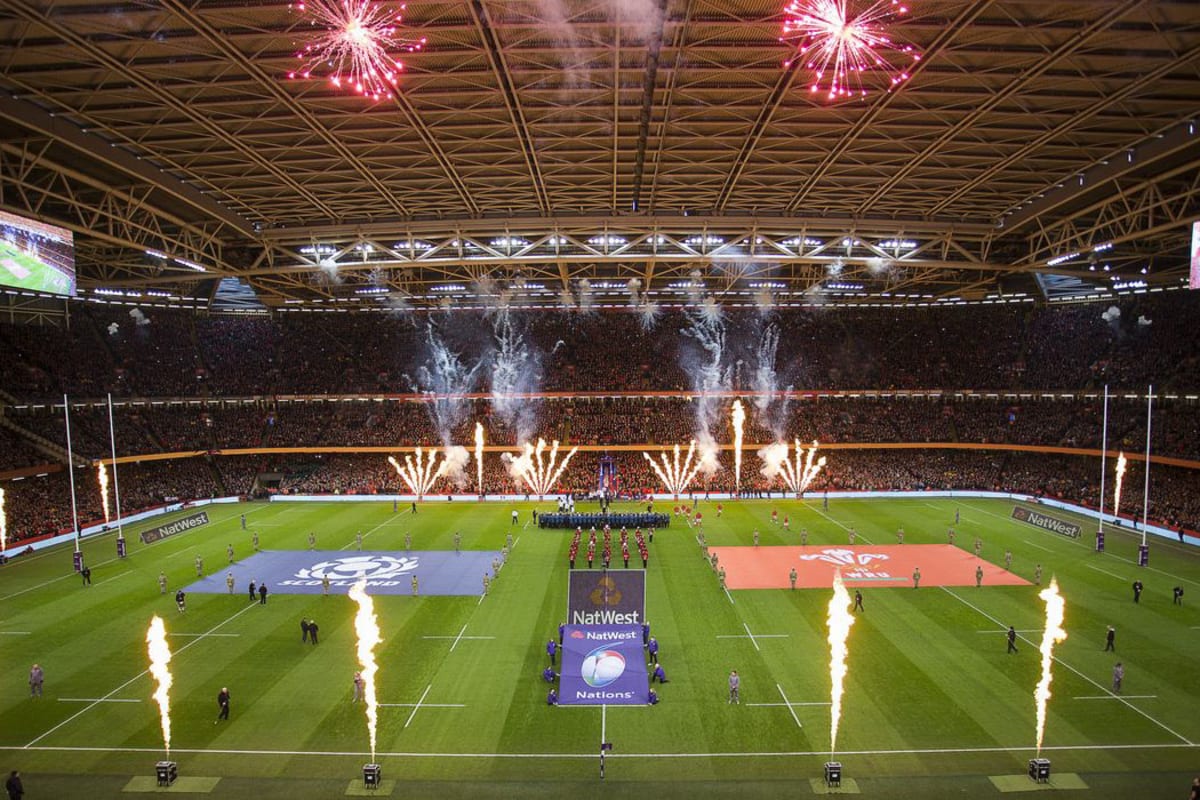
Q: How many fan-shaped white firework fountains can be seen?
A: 4